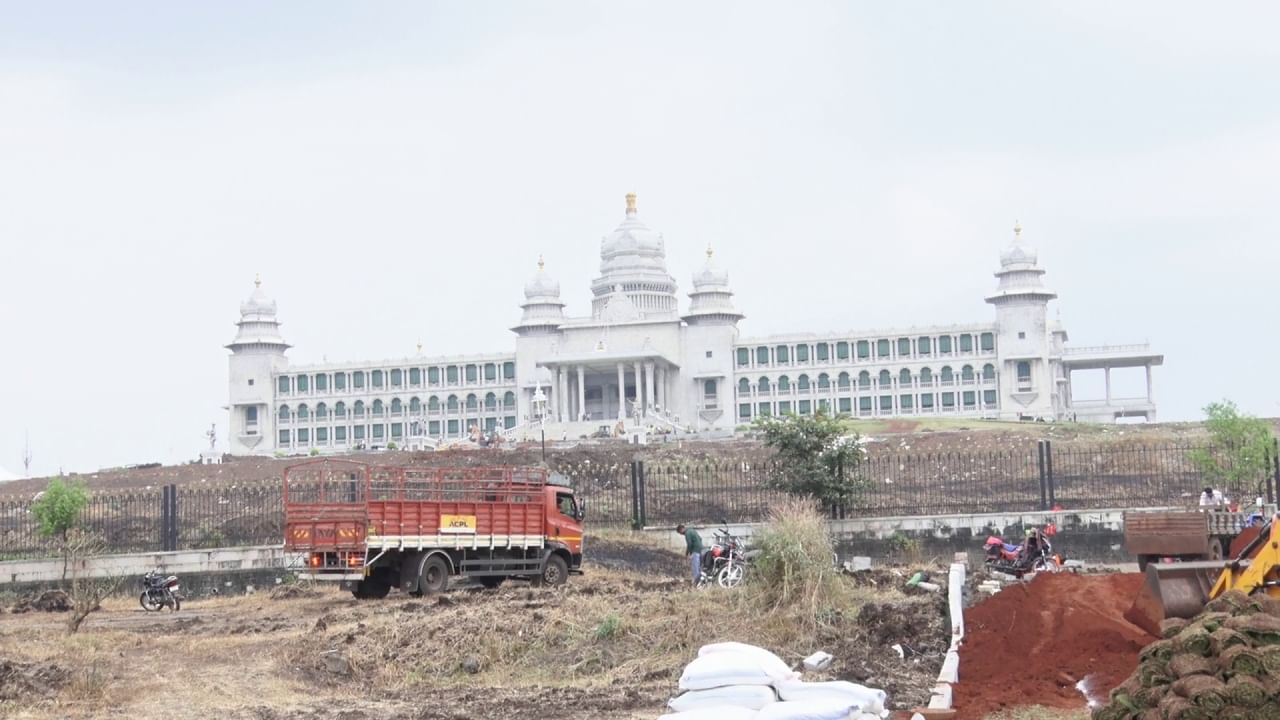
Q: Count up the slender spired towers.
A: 4